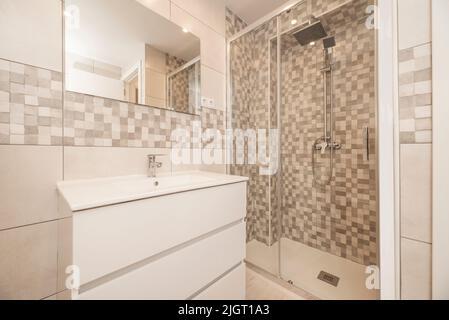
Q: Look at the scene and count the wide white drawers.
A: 3